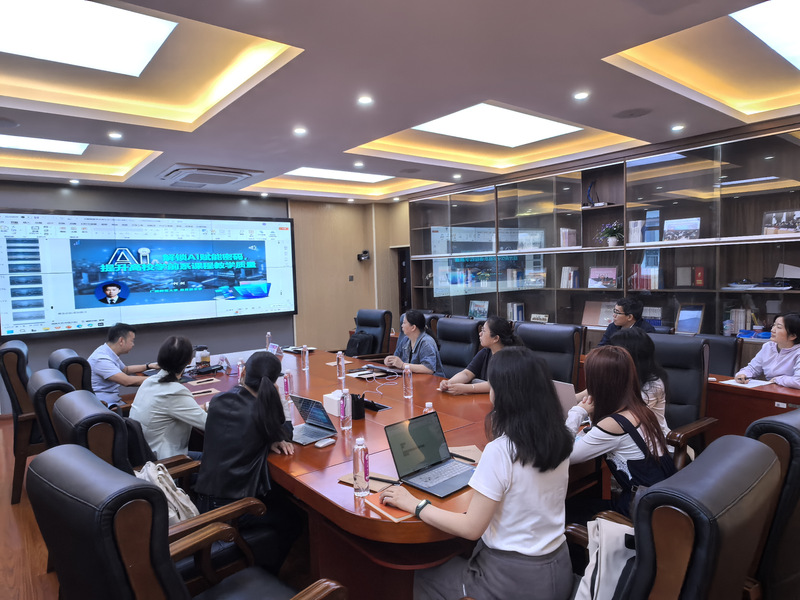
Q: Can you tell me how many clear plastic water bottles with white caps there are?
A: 9